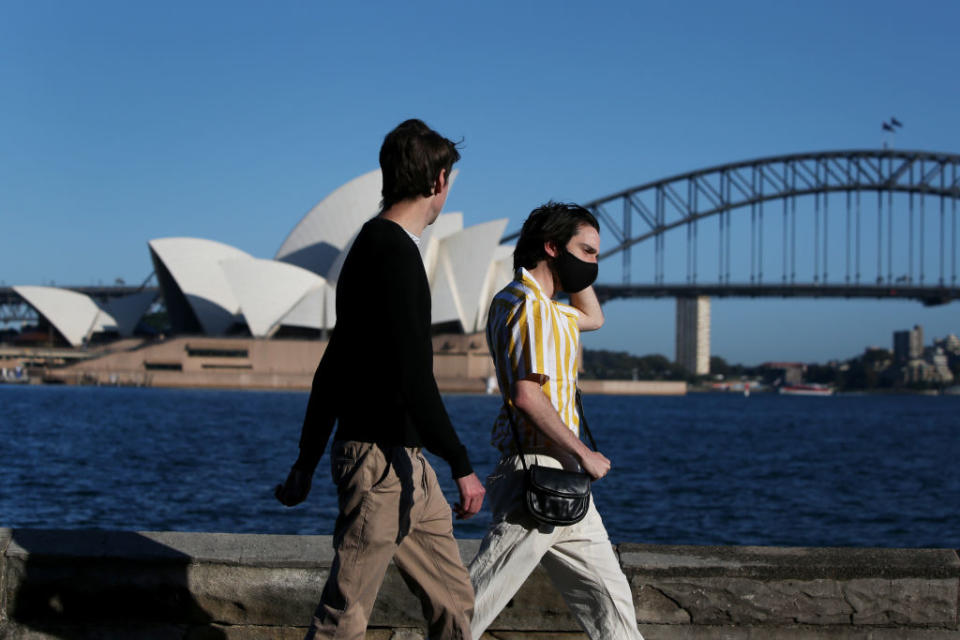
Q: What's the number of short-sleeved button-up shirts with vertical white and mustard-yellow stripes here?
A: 1